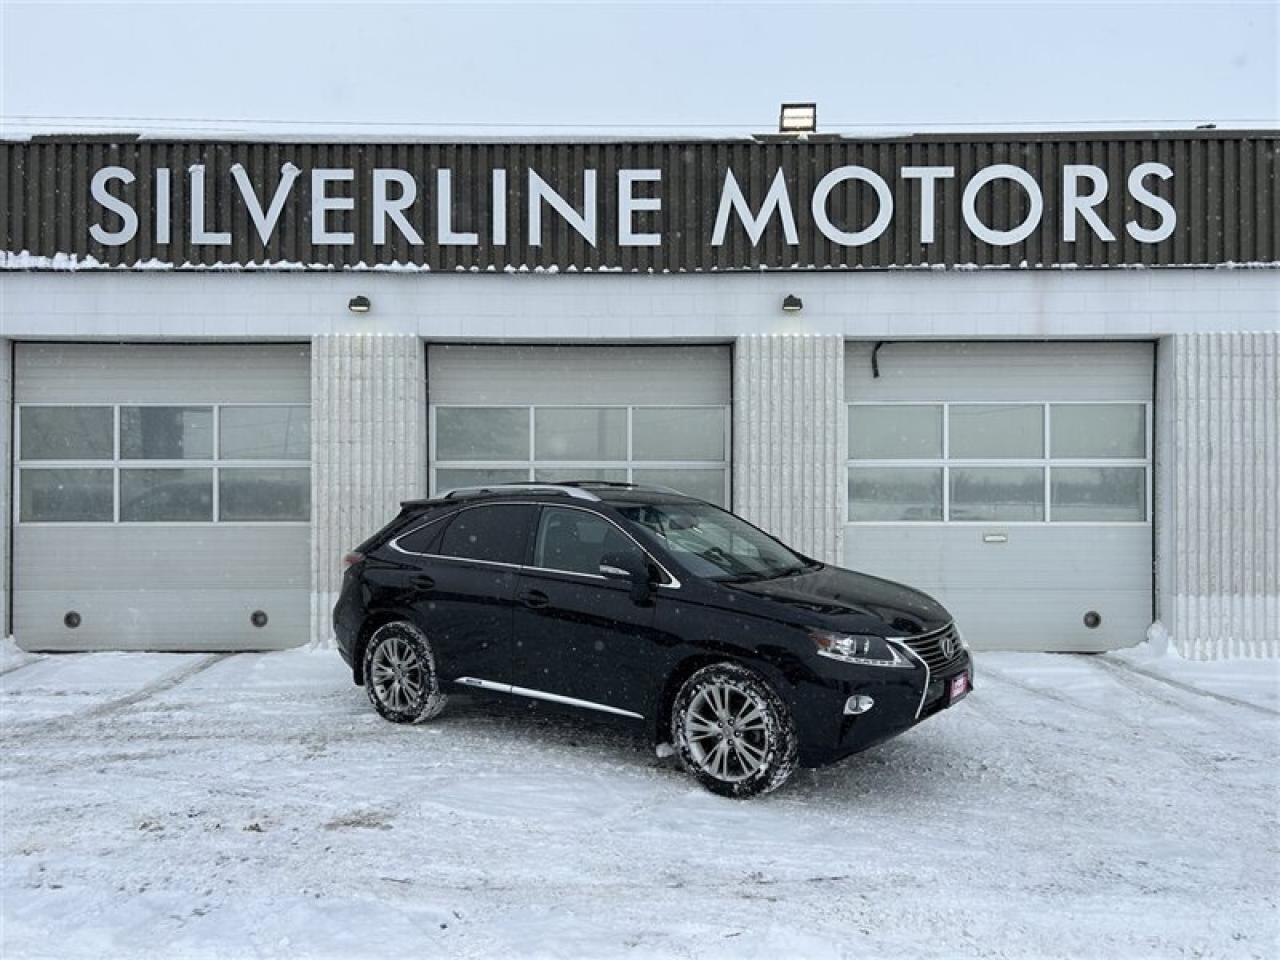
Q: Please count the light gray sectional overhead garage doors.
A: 3